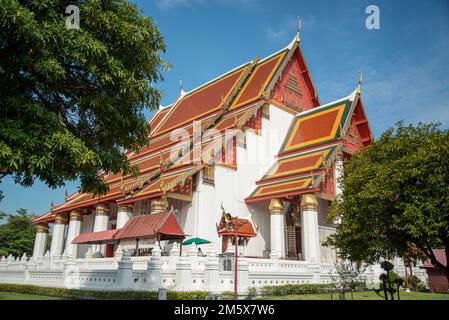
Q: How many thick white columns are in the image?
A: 8